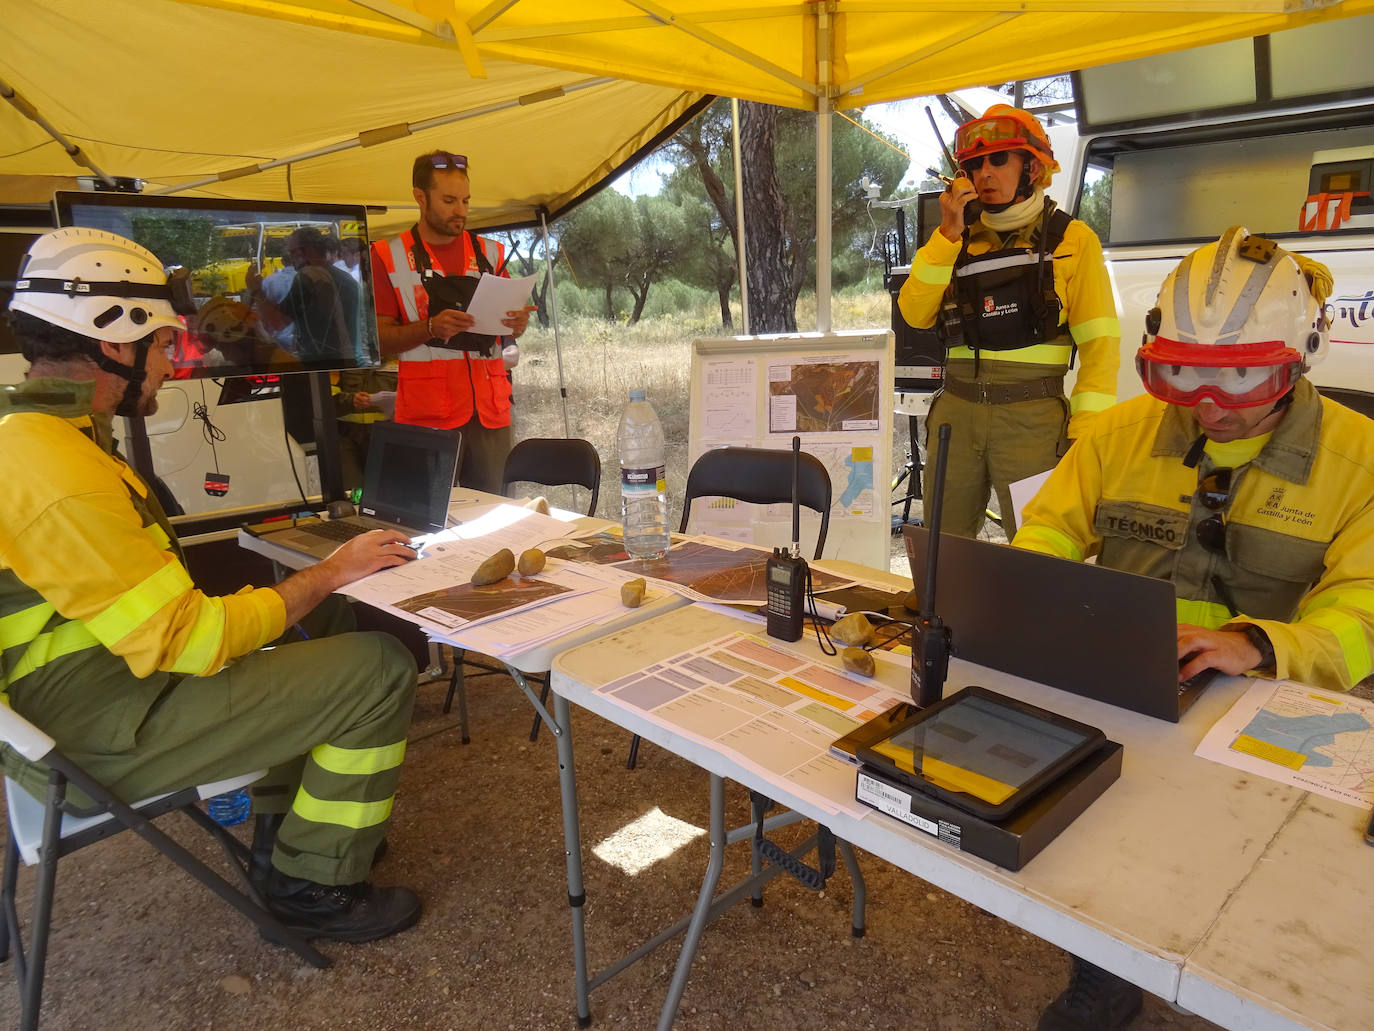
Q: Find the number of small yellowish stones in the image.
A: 5